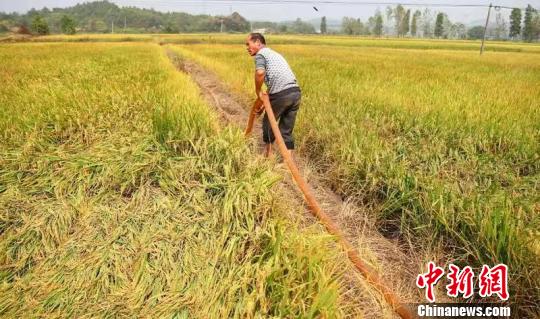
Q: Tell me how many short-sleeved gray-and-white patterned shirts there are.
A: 1